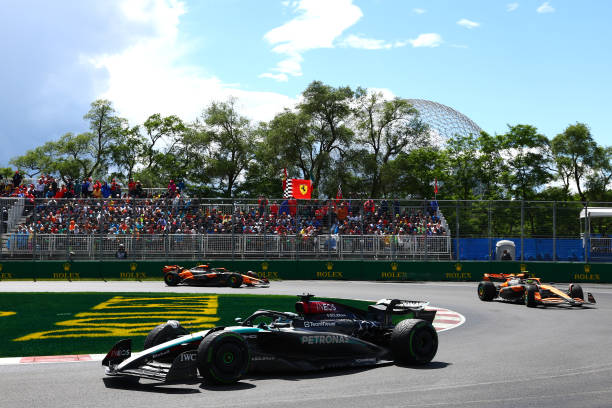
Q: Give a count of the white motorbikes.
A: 0